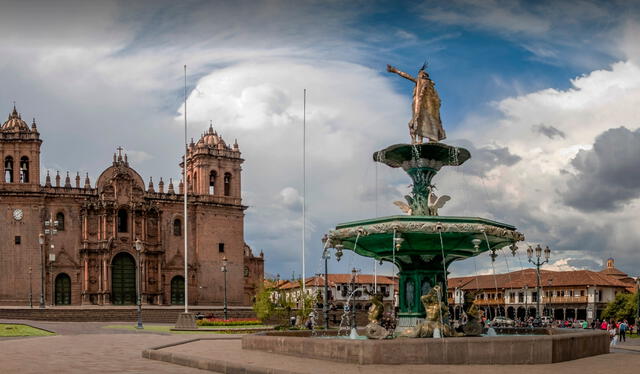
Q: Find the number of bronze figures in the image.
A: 4